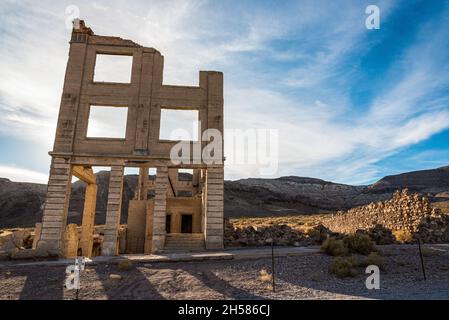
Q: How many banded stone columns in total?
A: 4